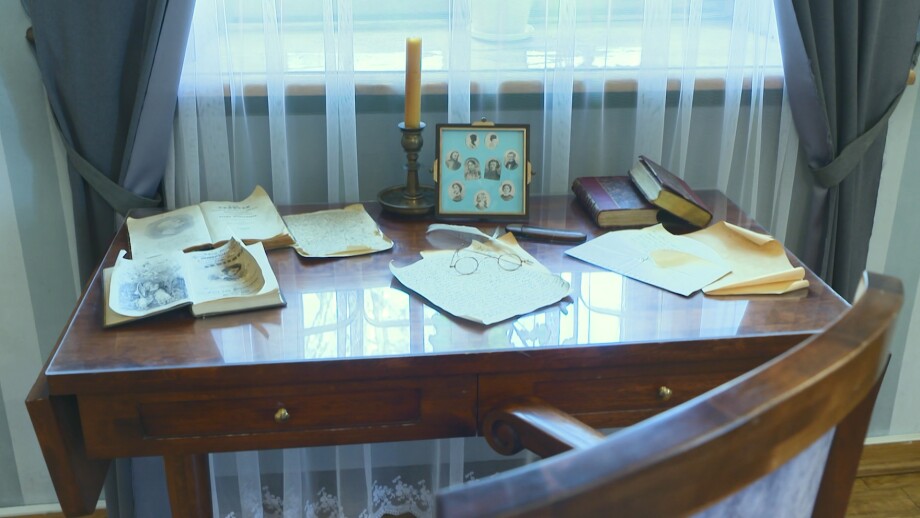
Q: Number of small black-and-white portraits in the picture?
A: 9